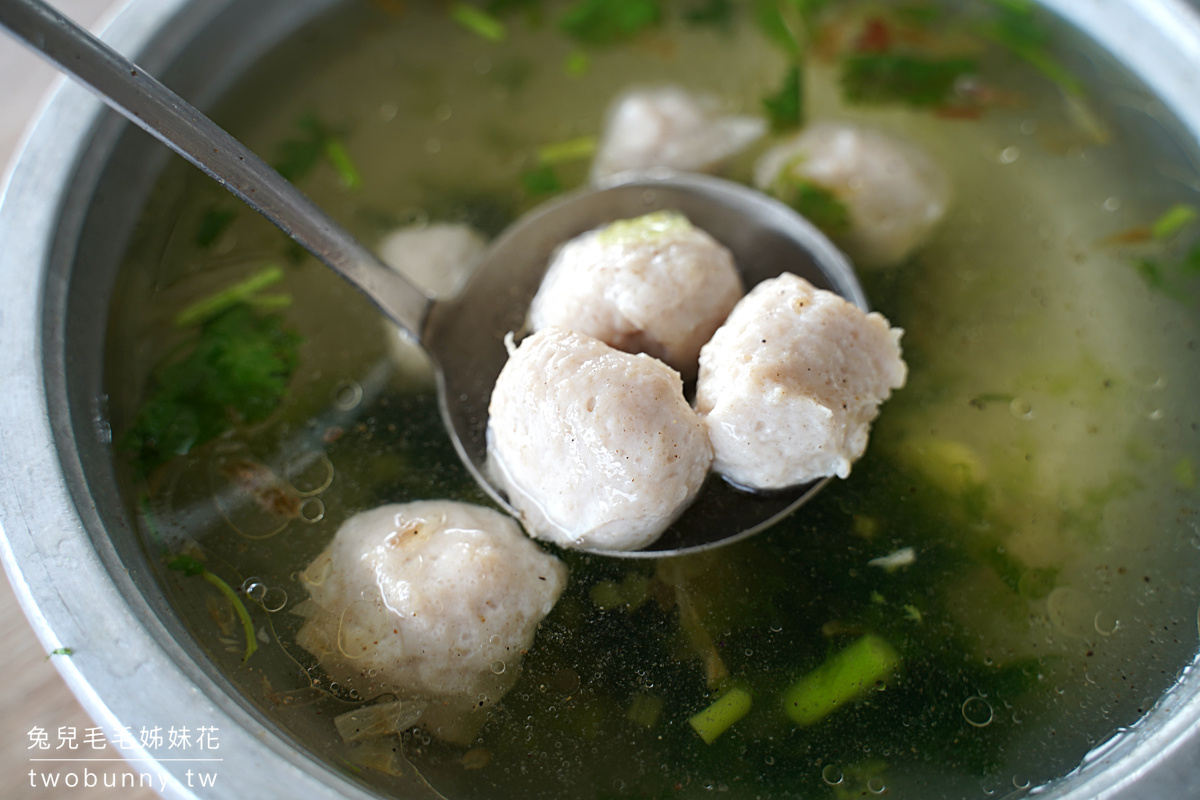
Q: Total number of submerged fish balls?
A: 4